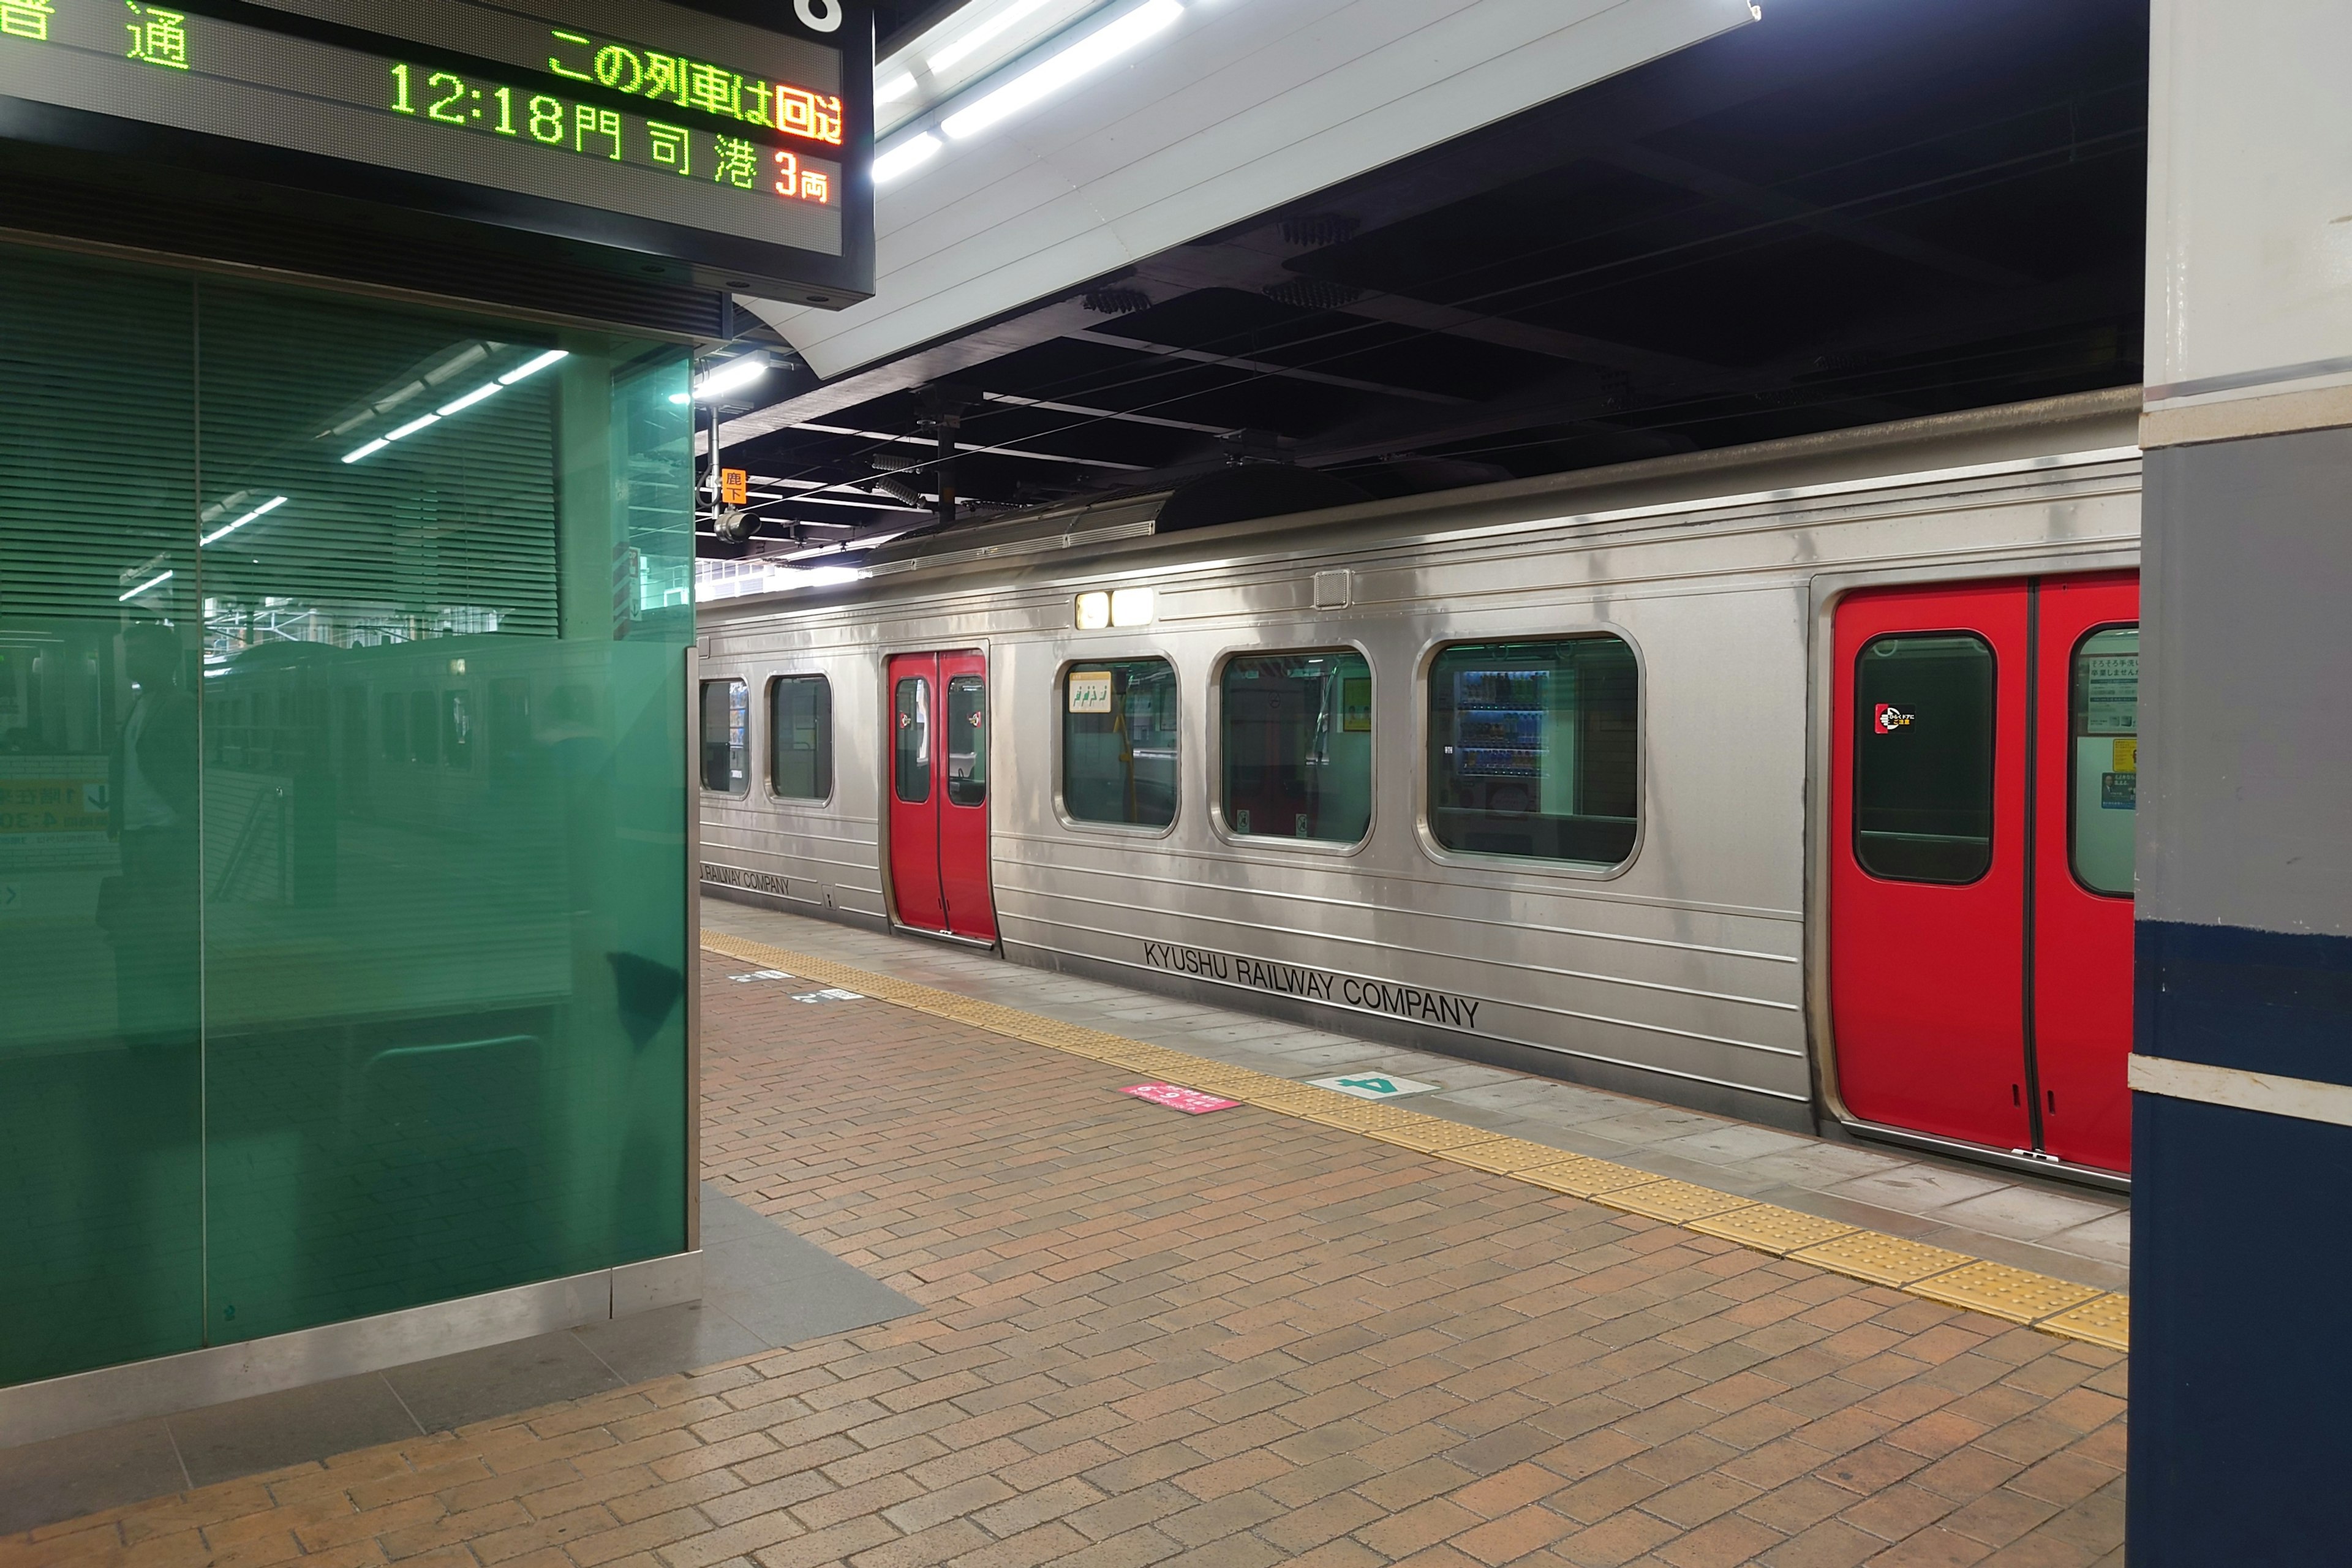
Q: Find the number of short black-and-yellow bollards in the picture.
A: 0